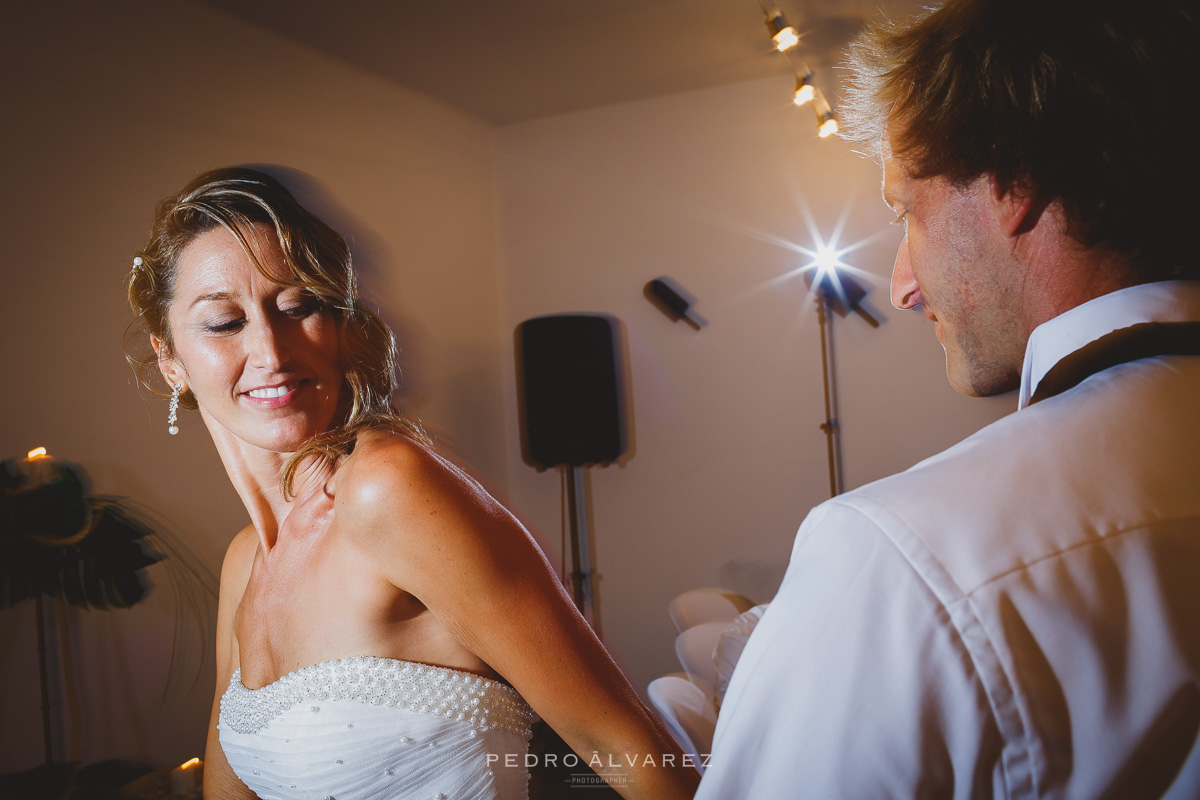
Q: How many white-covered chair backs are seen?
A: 3